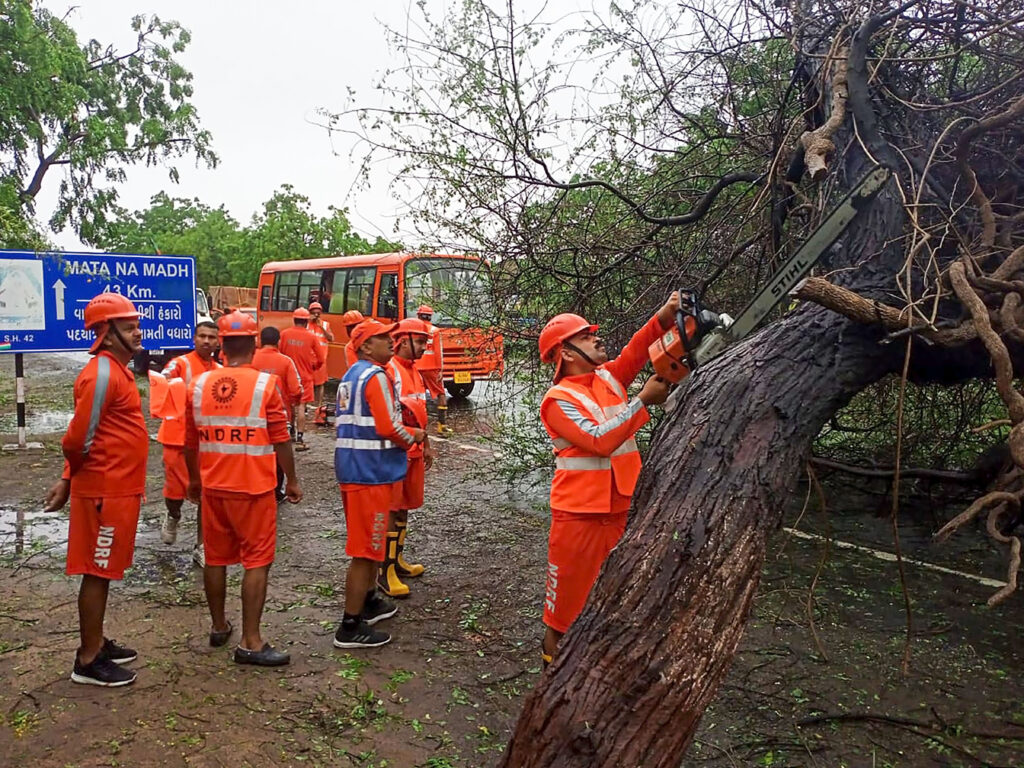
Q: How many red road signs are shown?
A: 0